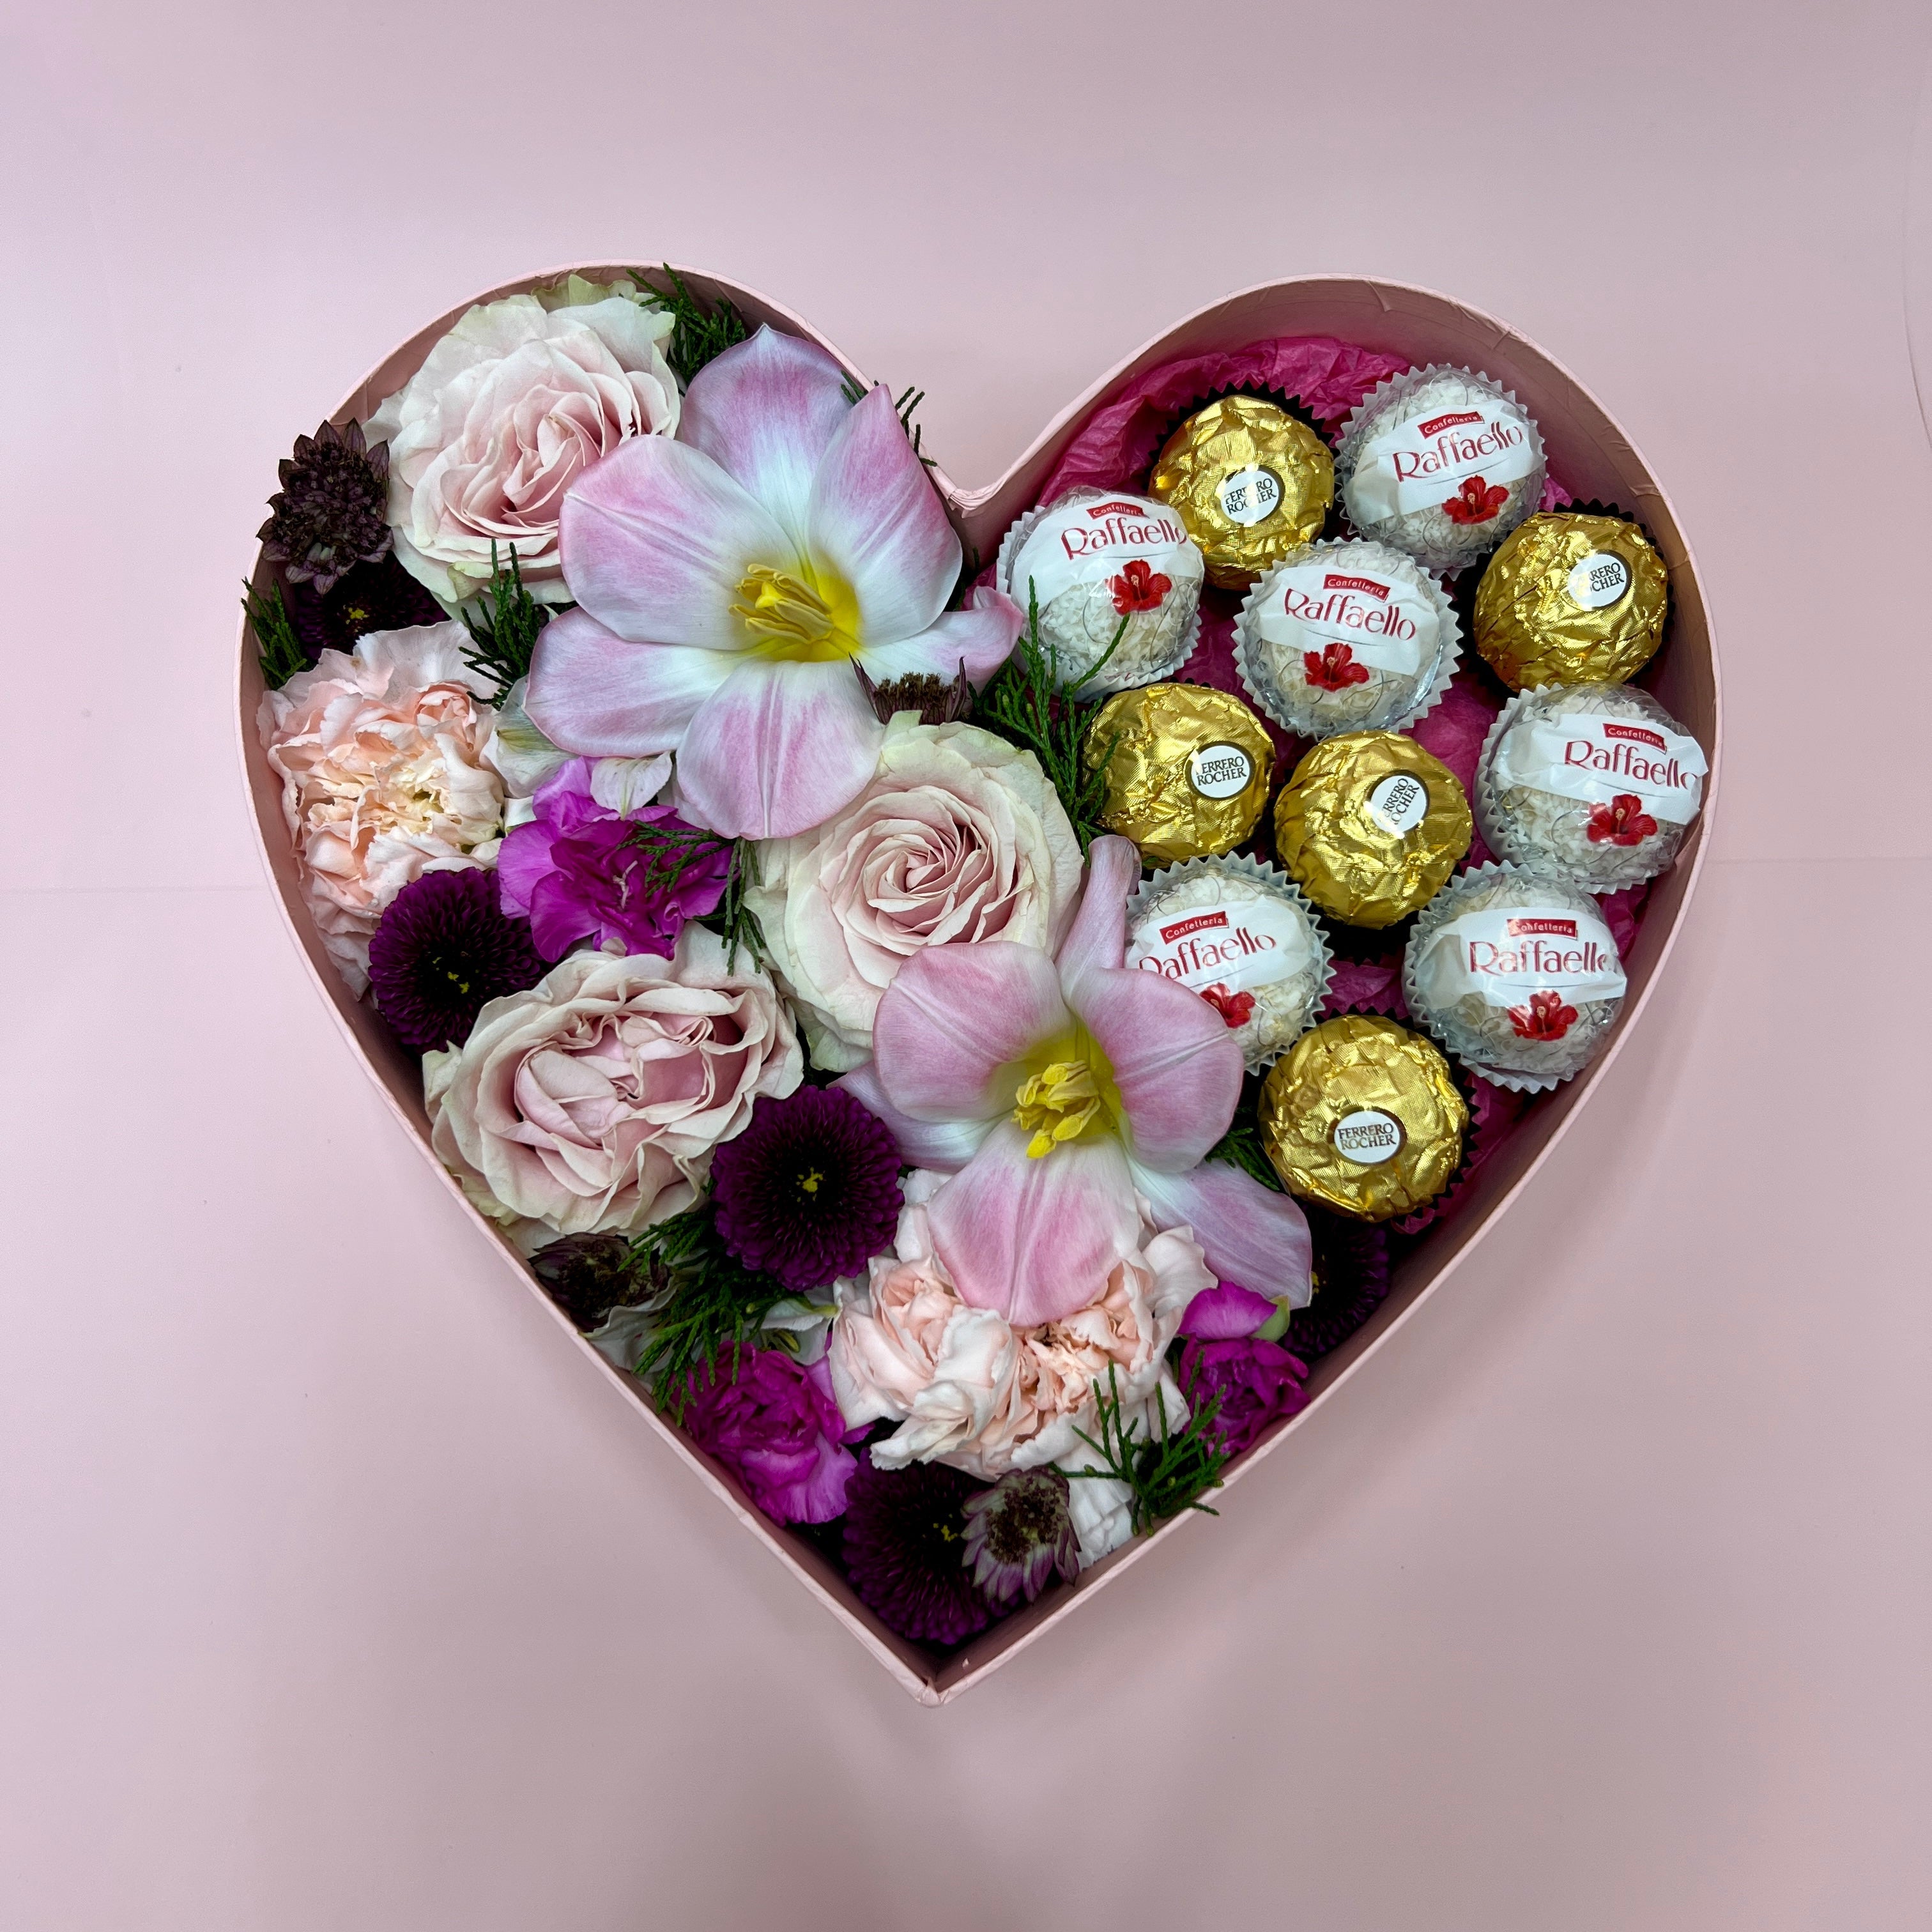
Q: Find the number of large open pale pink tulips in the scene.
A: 2